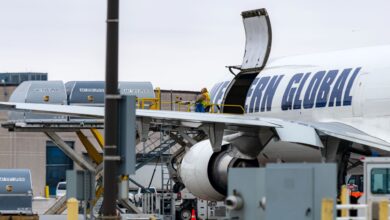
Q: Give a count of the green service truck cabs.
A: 0